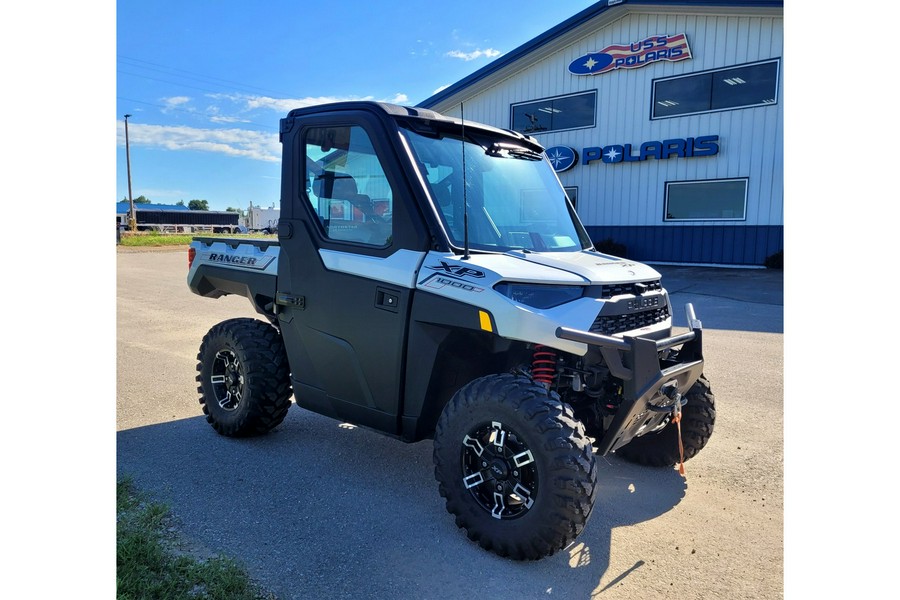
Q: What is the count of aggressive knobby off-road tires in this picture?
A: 3